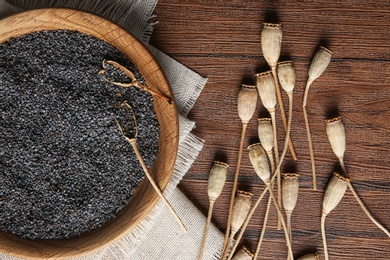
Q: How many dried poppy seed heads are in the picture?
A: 14